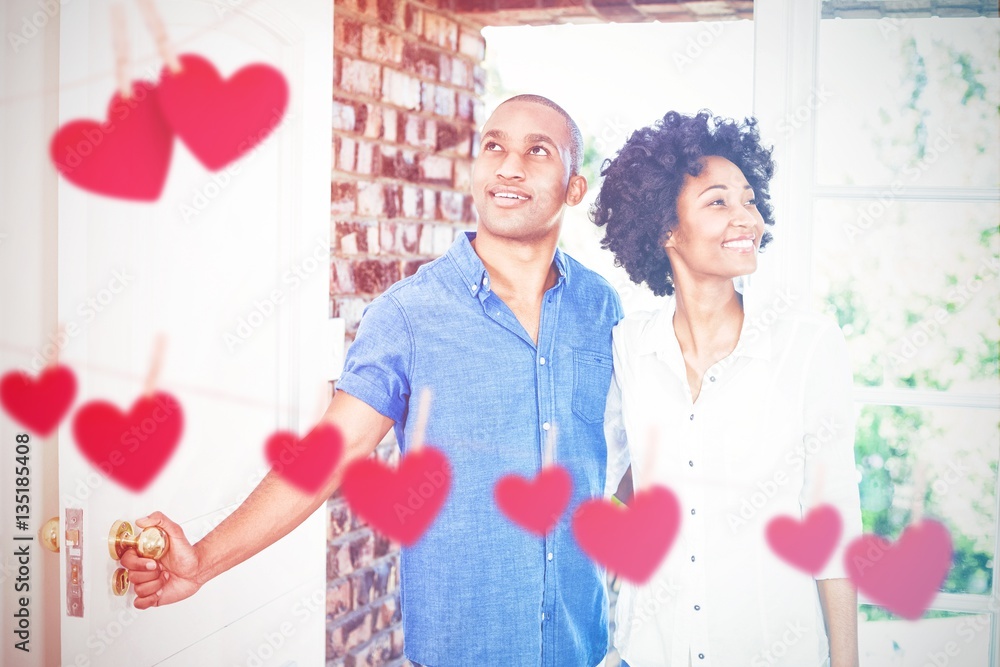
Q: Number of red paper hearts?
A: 10